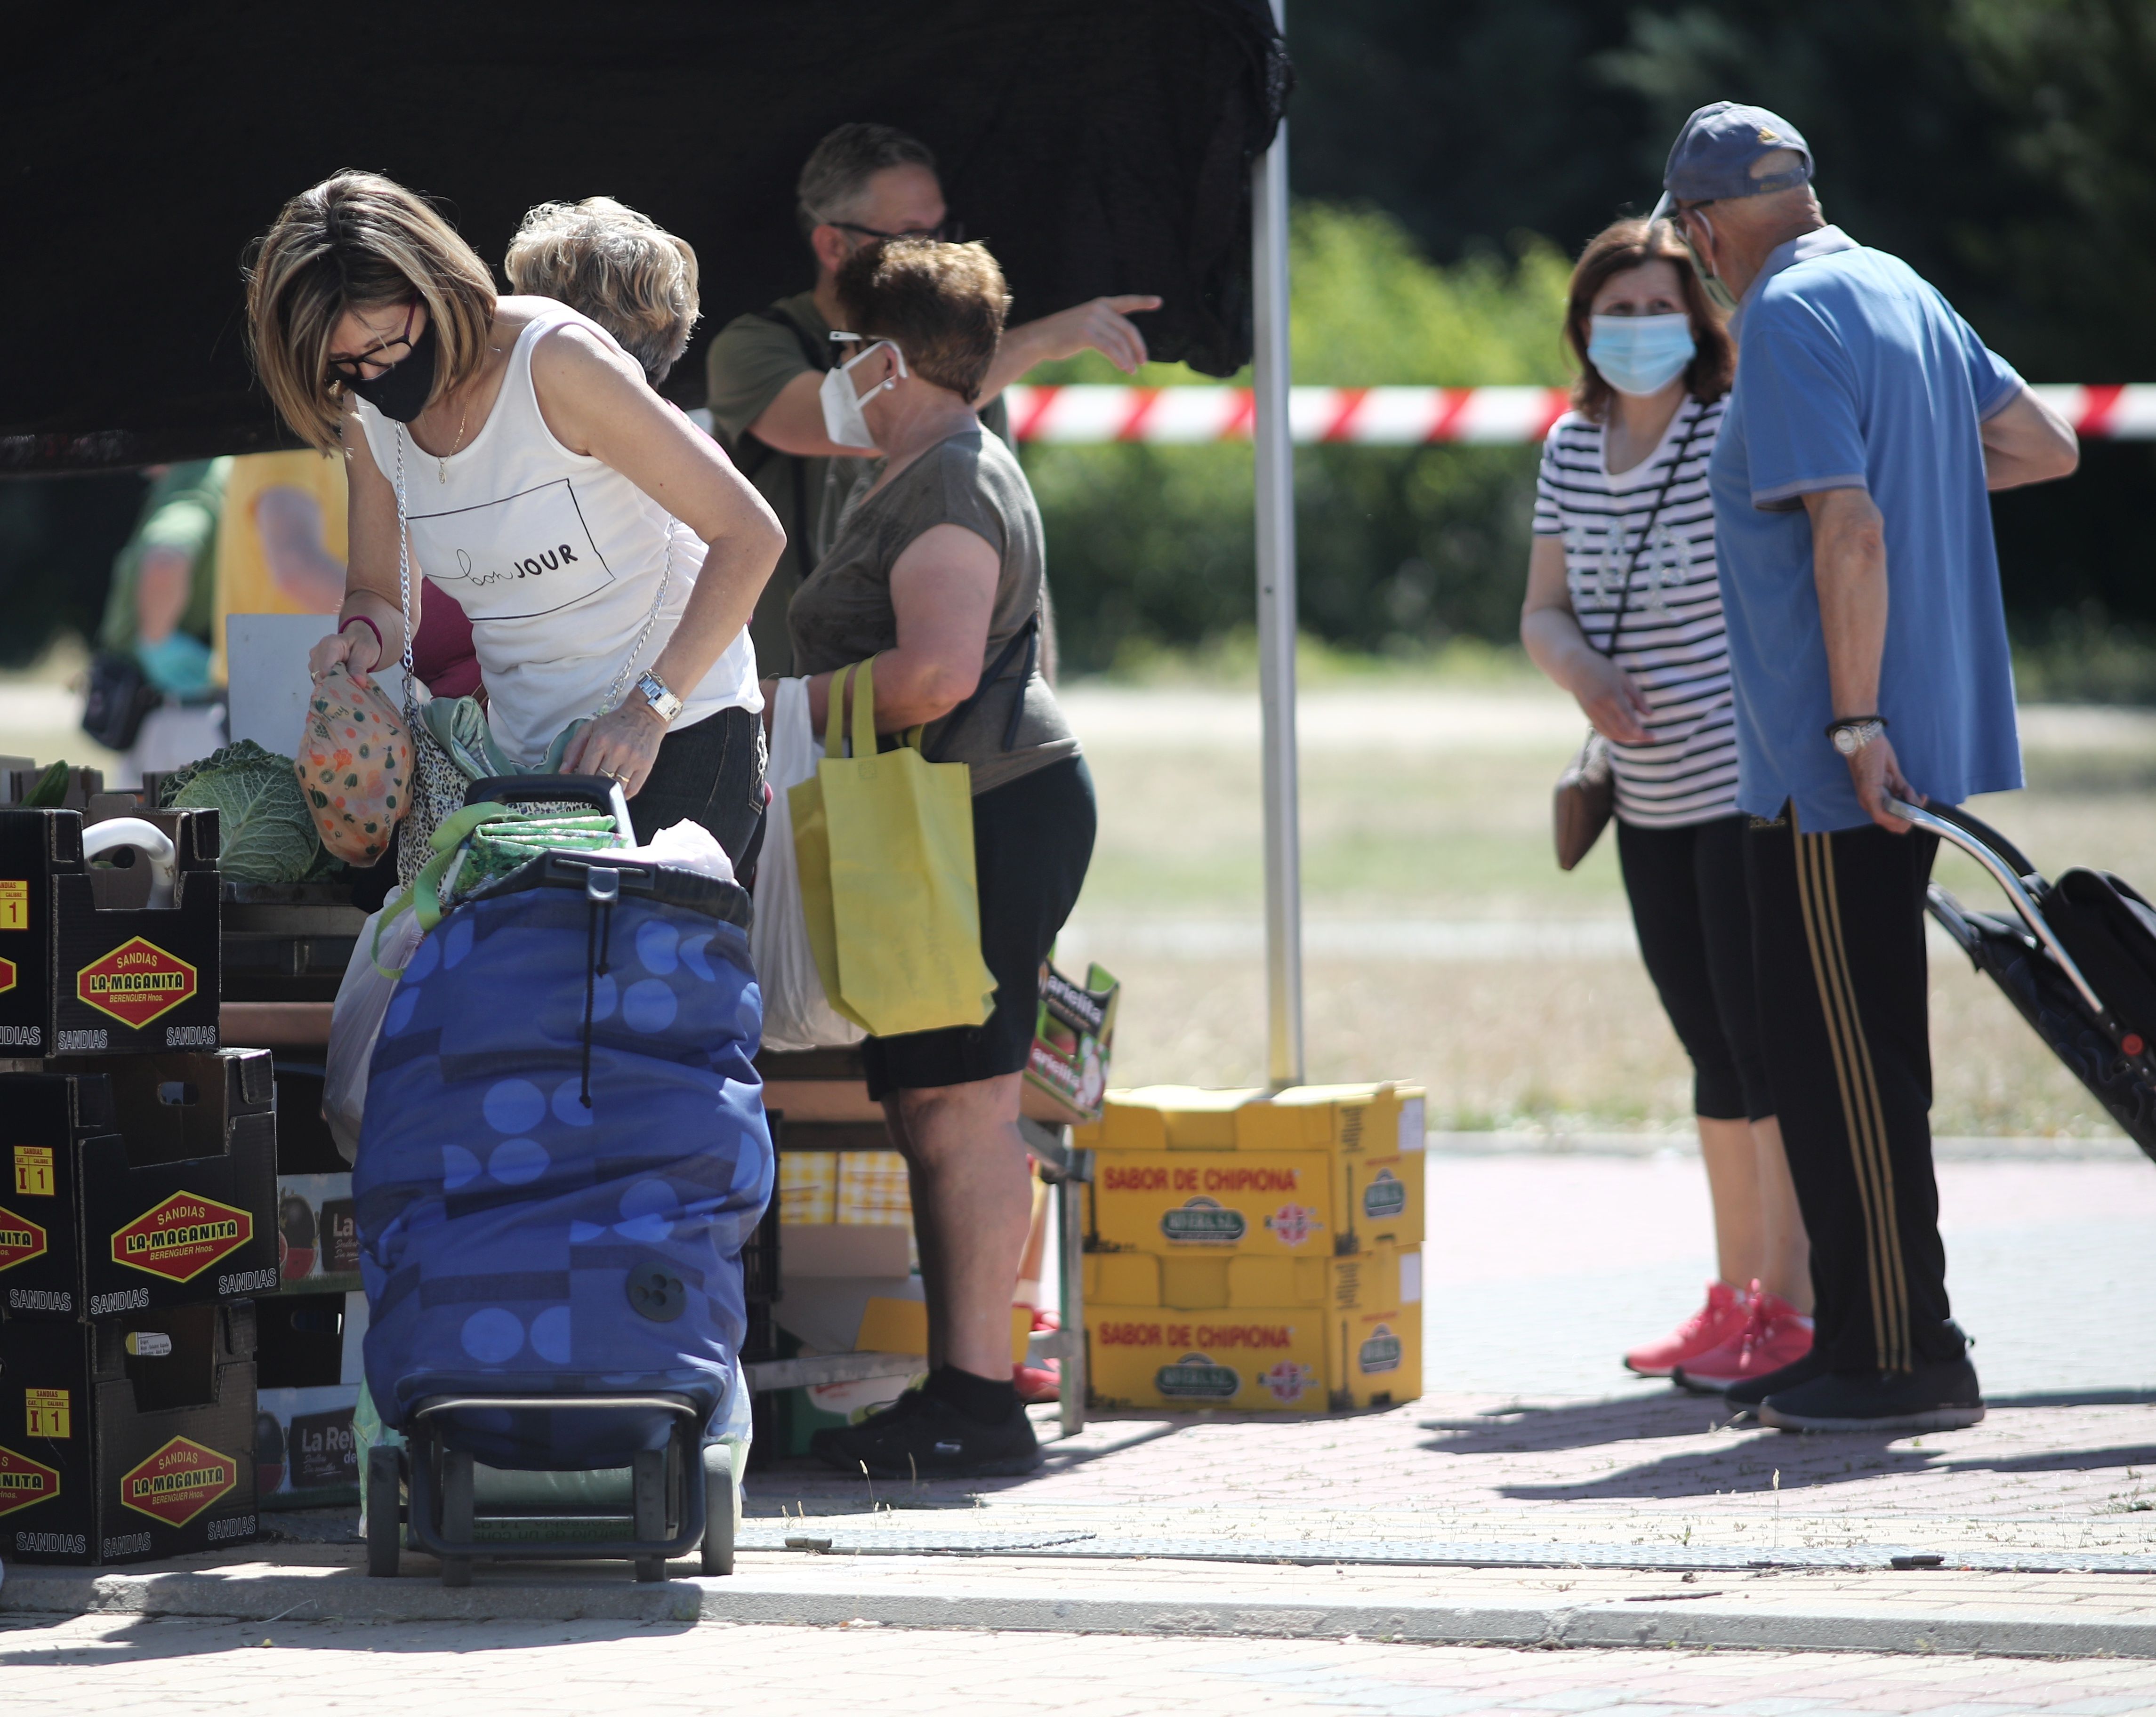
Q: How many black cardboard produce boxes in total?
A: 3